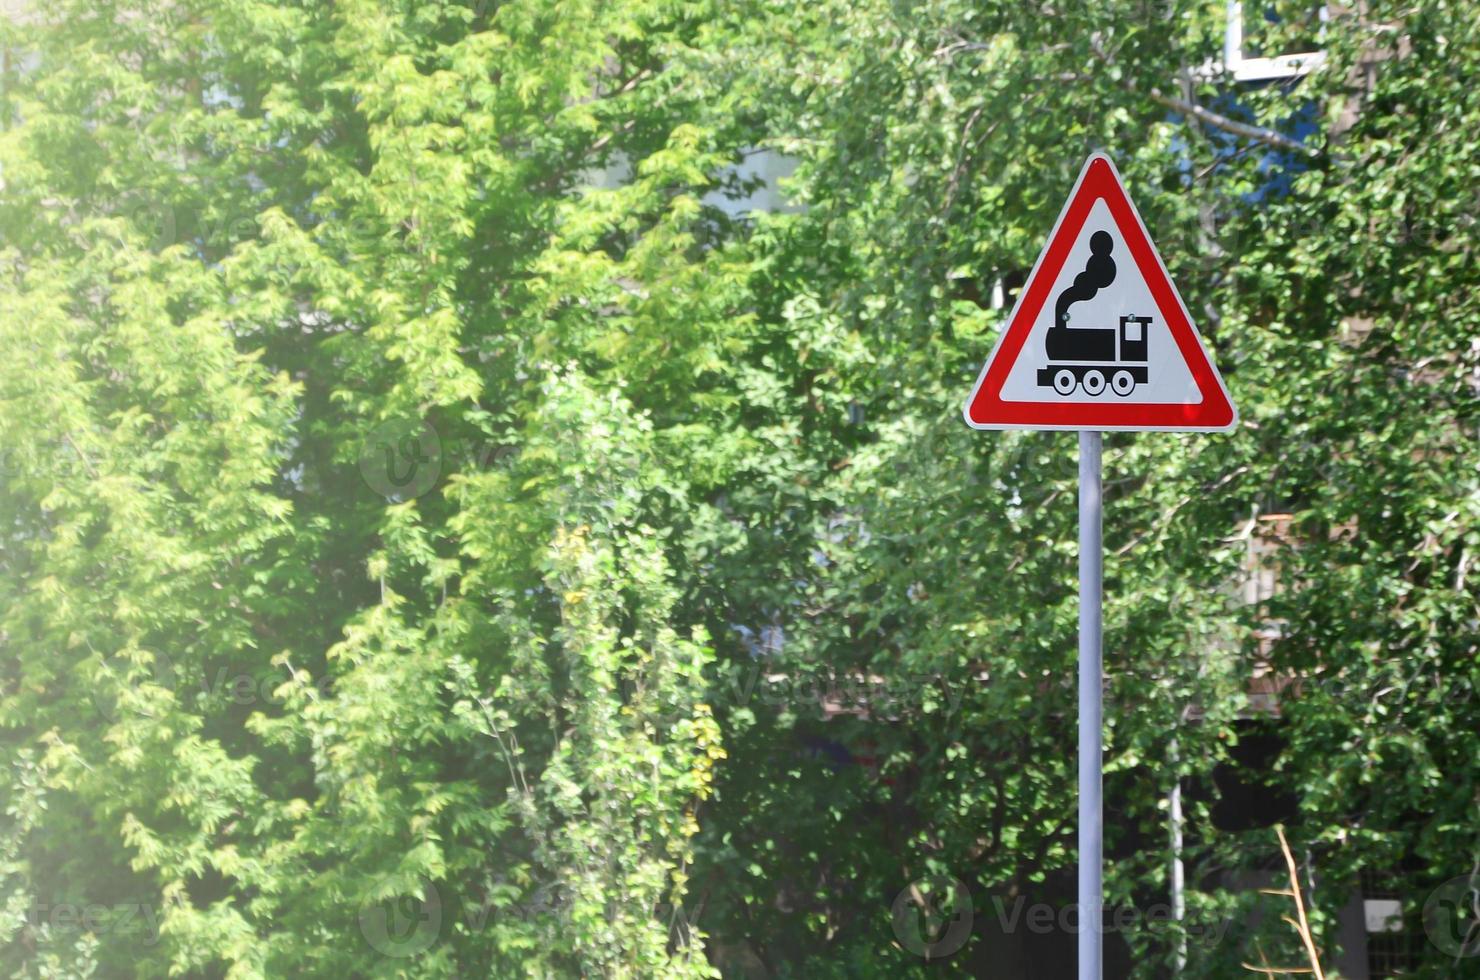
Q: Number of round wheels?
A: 3